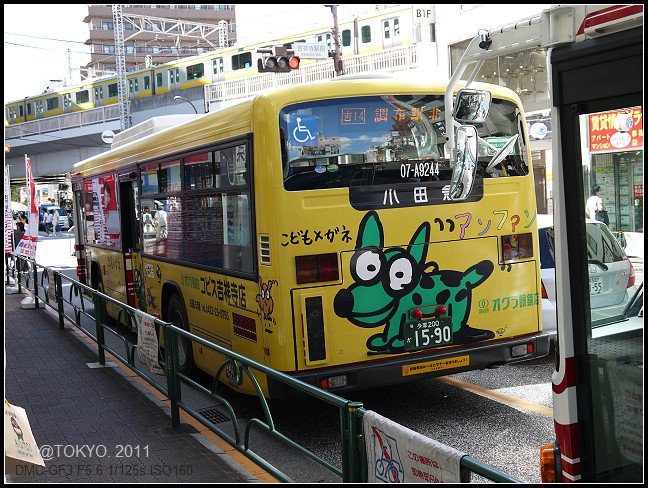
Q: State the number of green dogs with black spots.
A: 1